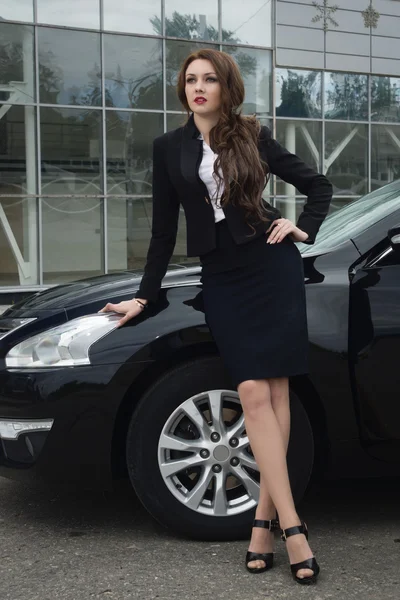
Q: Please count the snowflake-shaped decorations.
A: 2